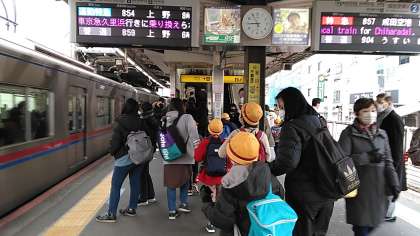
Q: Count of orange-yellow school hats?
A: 5